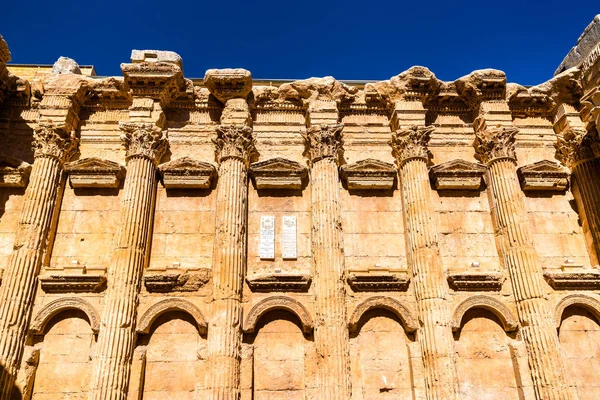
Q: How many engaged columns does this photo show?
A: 7